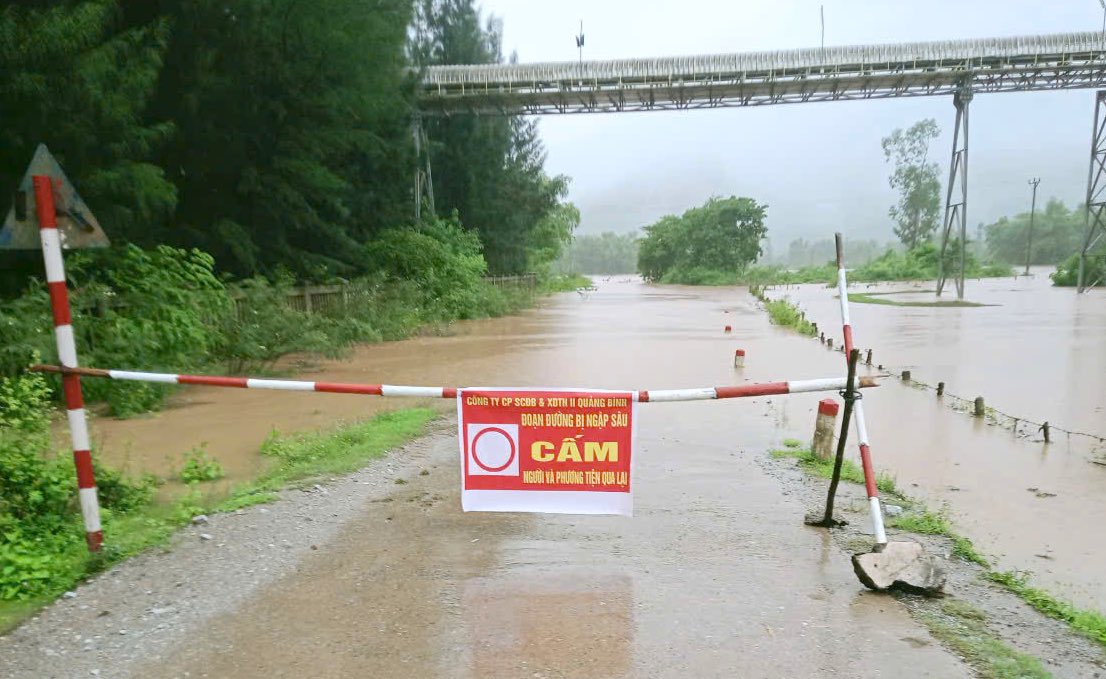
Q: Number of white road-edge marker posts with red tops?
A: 3